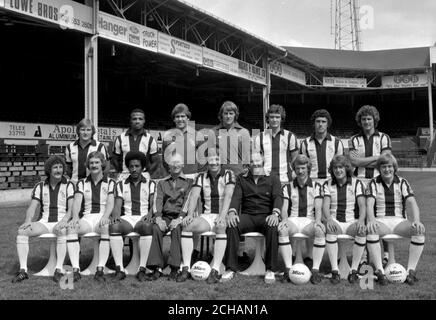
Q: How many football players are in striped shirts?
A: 12